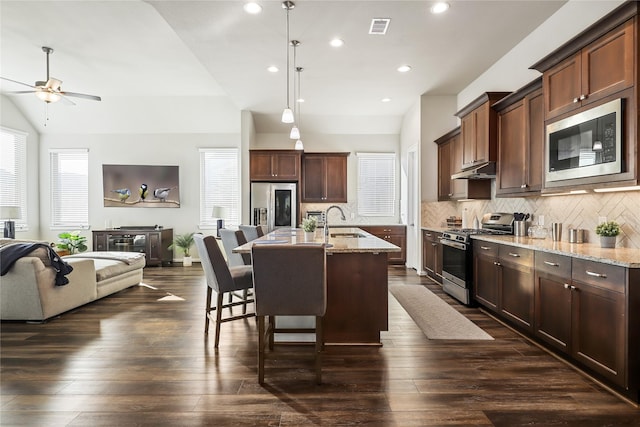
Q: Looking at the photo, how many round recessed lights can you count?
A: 7